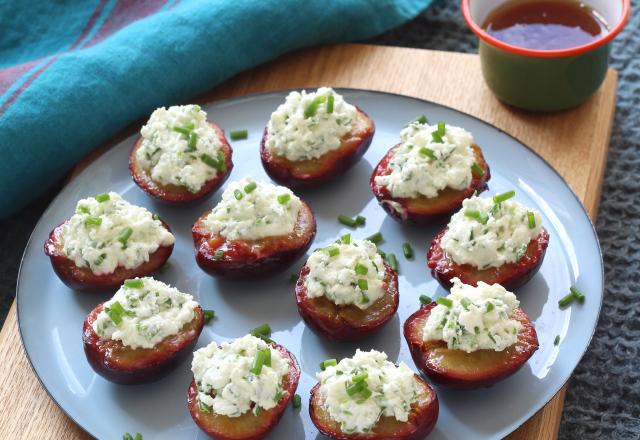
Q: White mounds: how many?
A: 11